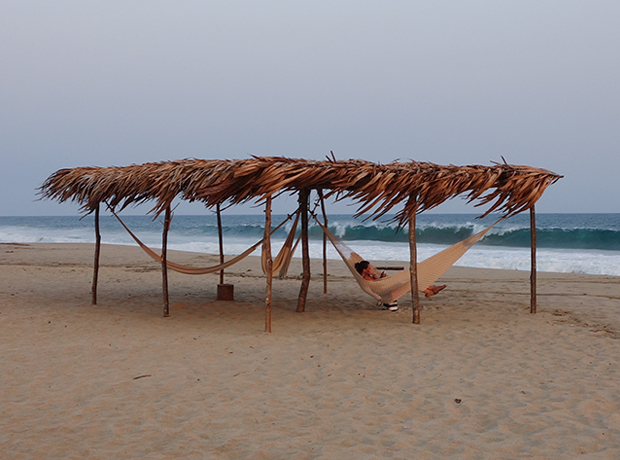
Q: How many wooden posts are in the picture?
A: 8